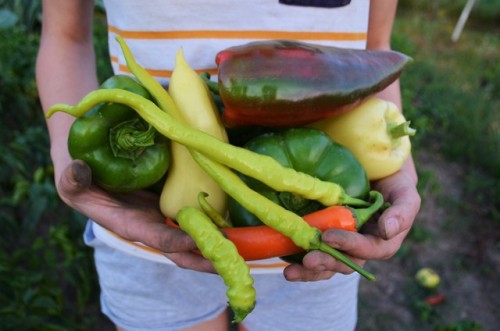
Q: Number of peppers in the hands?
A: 9